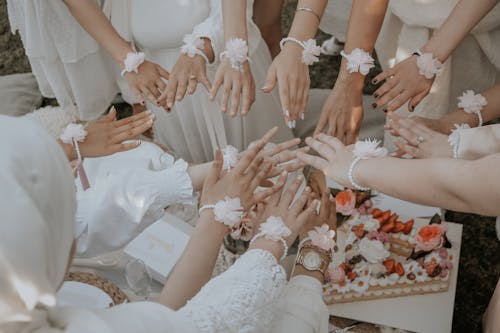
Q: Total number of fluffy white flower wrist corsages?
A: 14